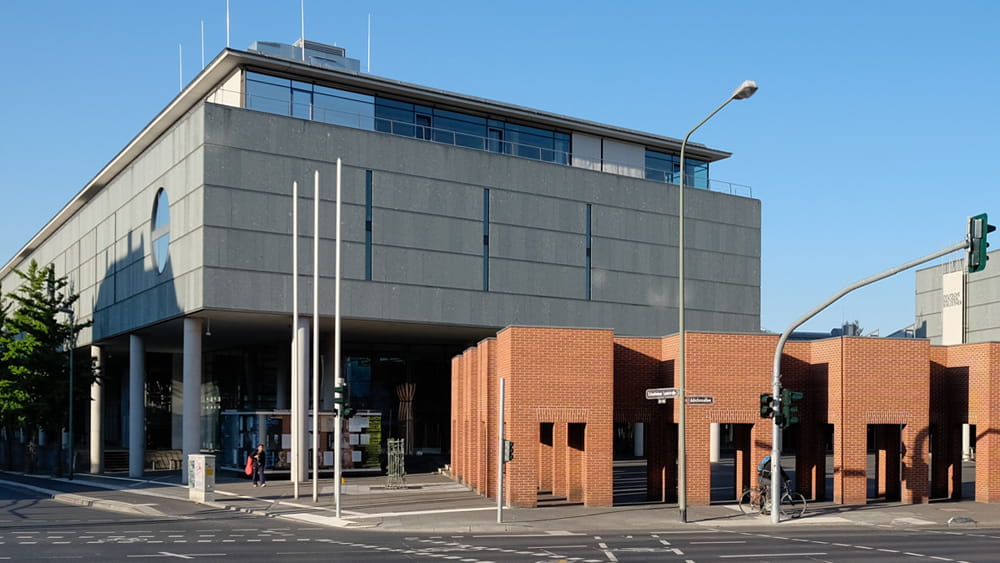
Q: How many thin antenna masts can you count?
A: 5